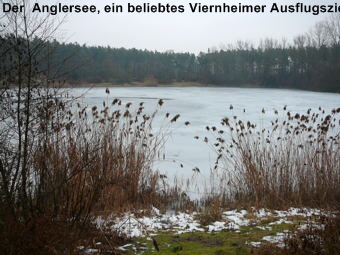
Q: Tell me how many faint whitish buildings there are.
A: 0